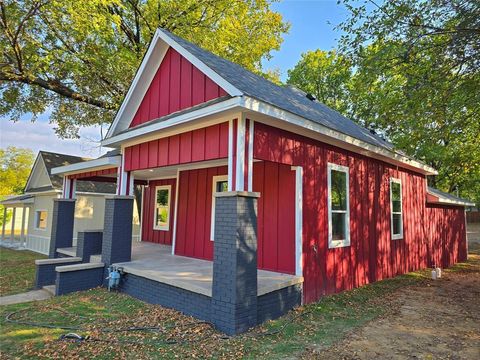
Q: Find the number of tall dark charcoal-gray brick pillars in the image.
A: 3